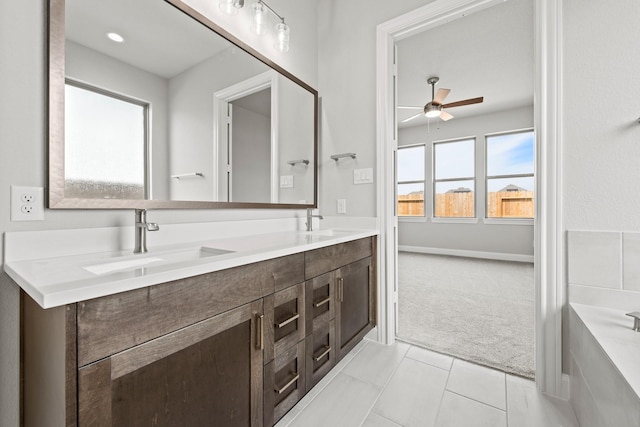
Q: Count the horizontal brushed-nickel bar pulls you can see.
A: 4